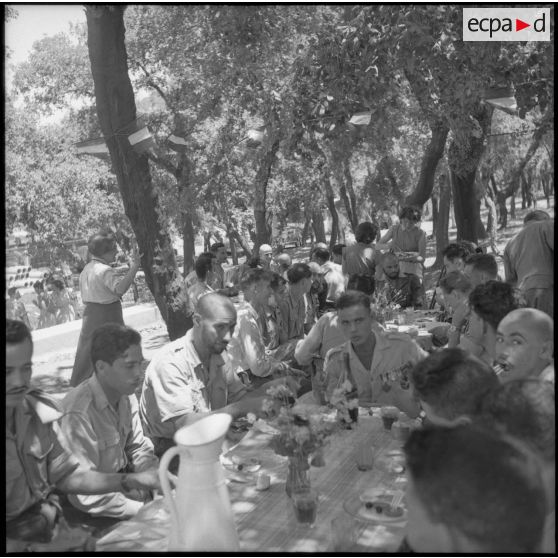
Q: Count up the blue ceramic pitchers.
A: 0